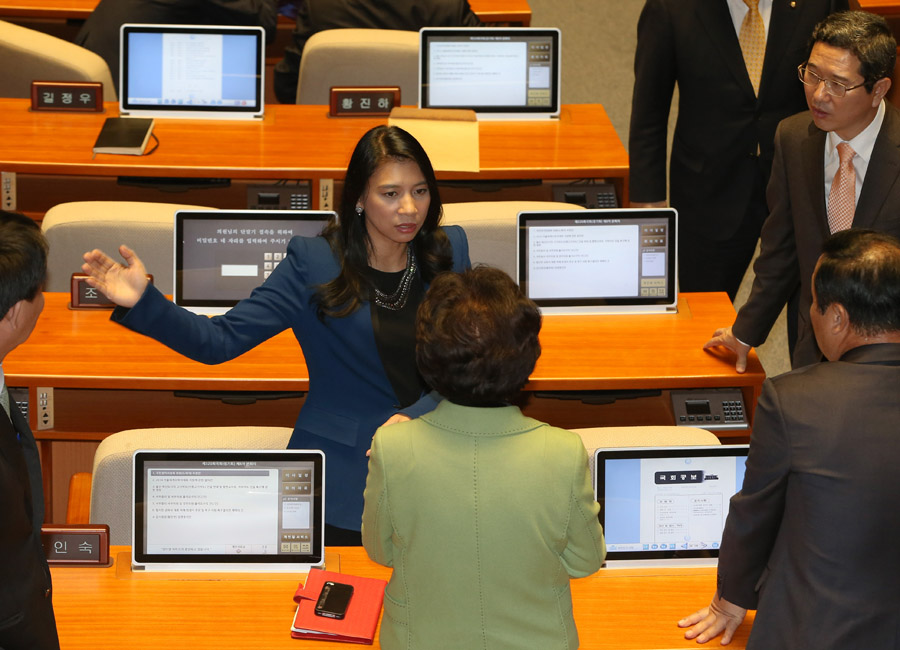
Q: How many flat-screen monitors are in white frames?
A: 6